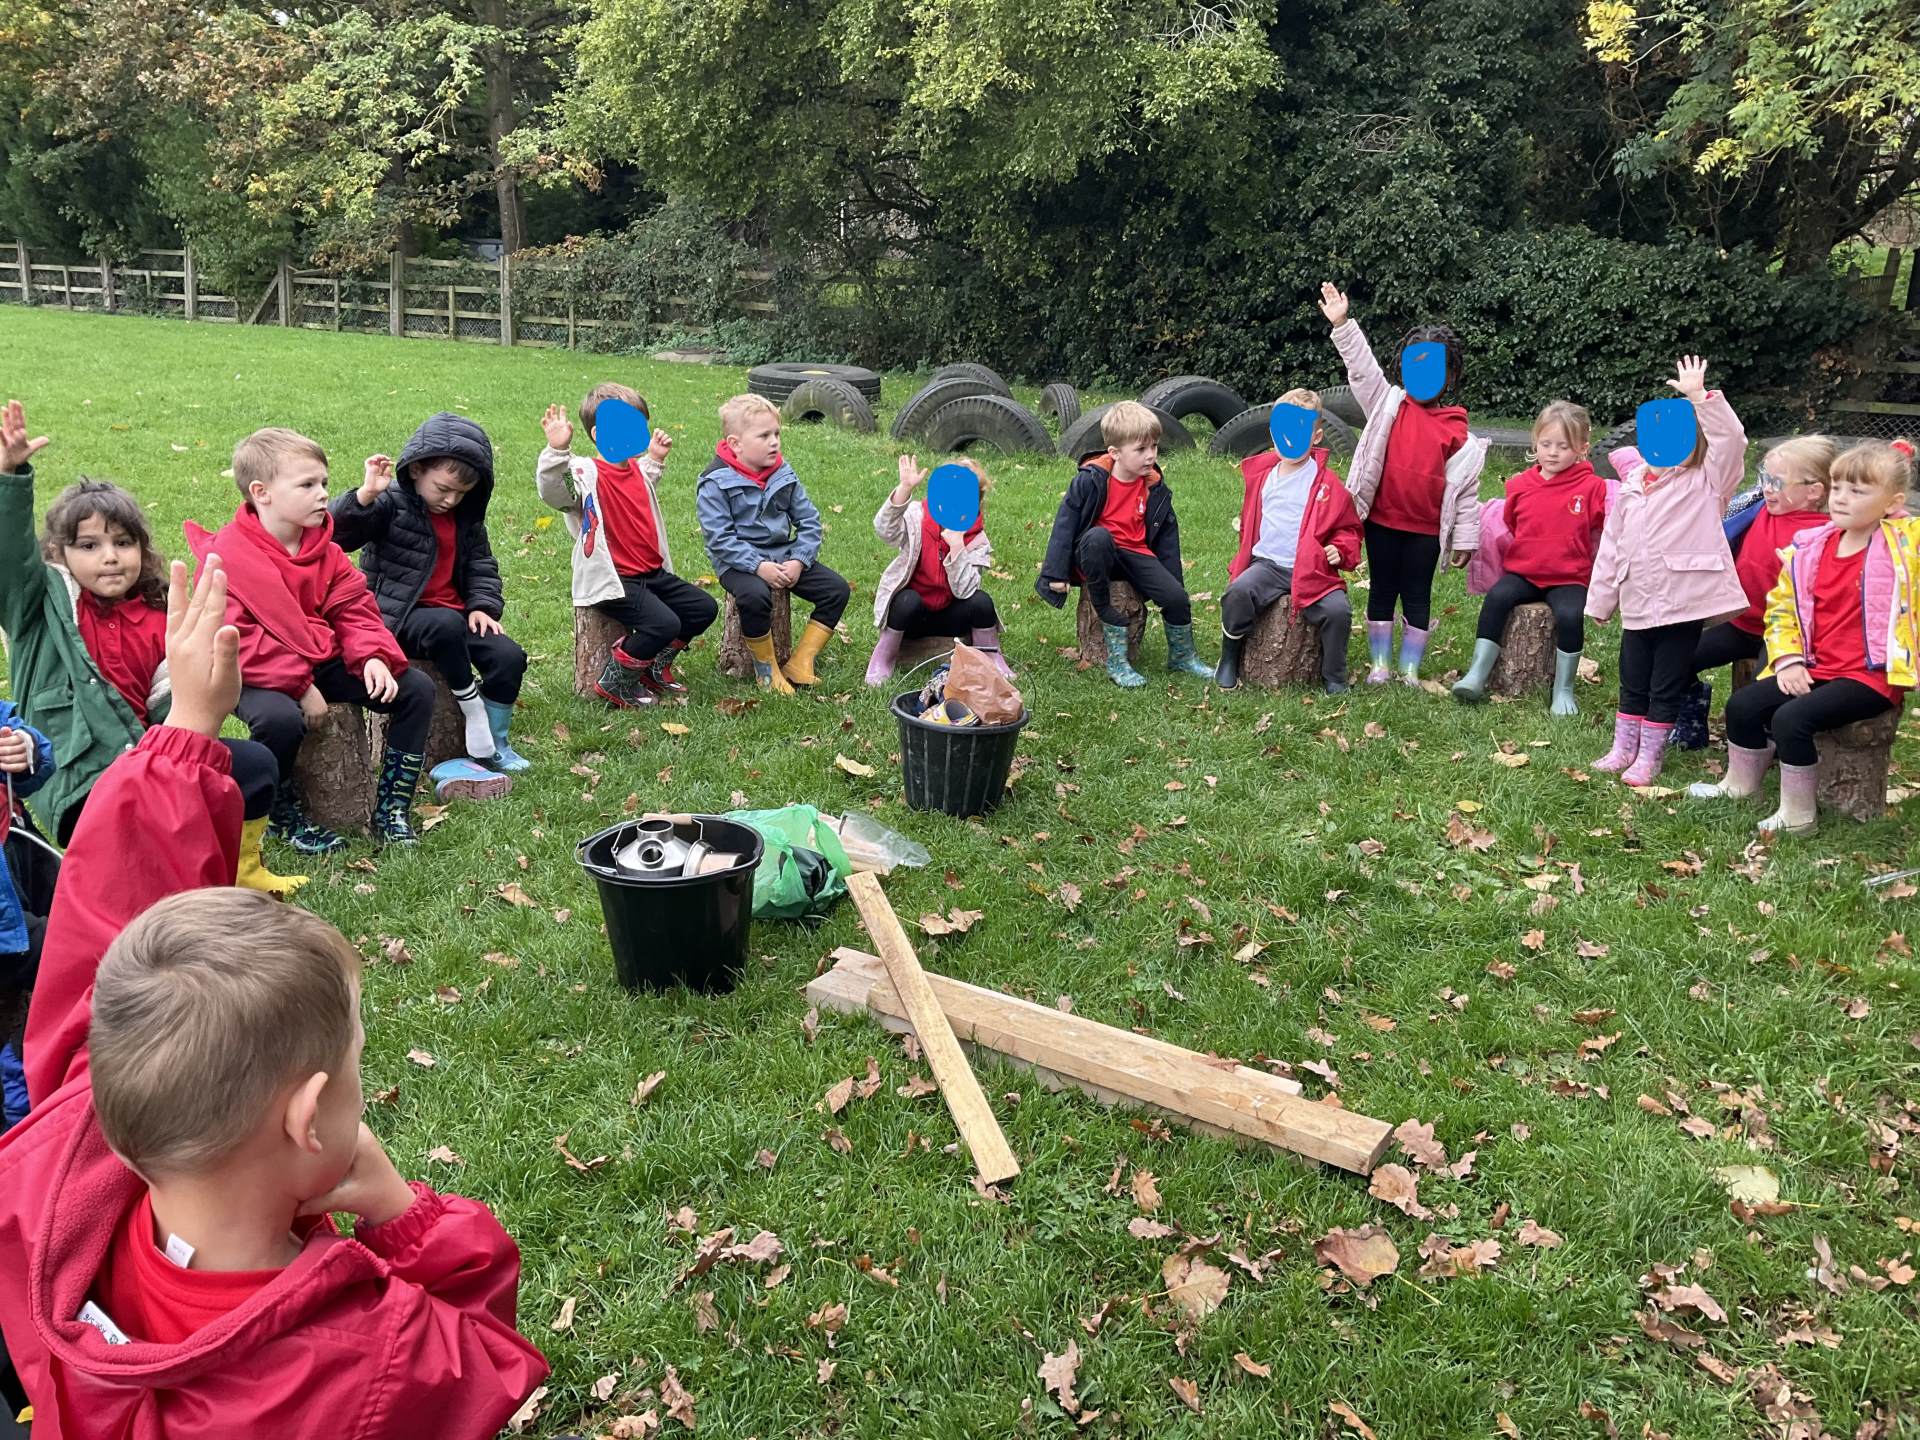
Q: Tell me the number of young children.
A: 15